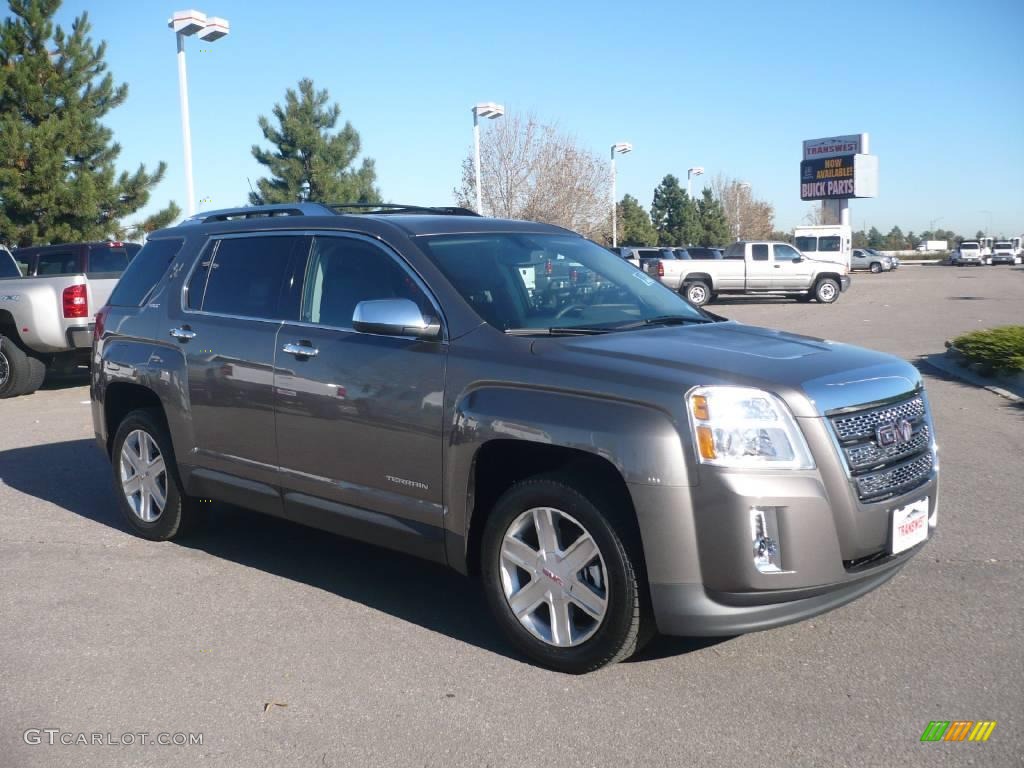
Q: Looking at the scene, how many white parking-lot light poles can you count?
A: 5